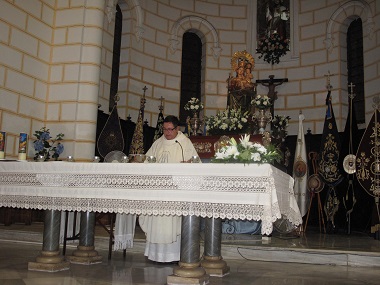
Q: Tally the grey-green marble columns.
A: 4